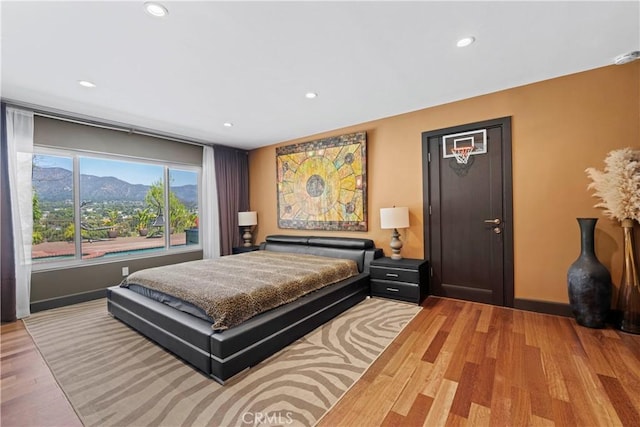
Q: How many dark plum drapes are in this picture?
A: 2